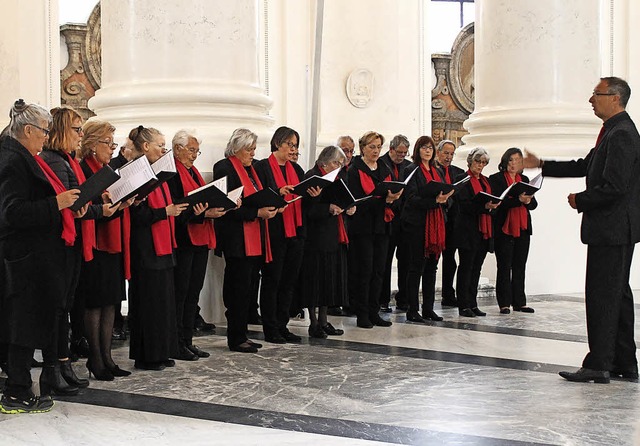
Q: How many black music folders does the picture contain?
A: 12